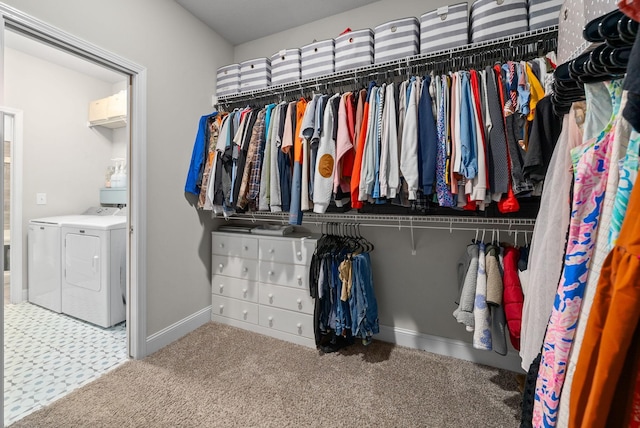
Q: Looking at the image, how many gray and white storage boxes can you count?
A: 9